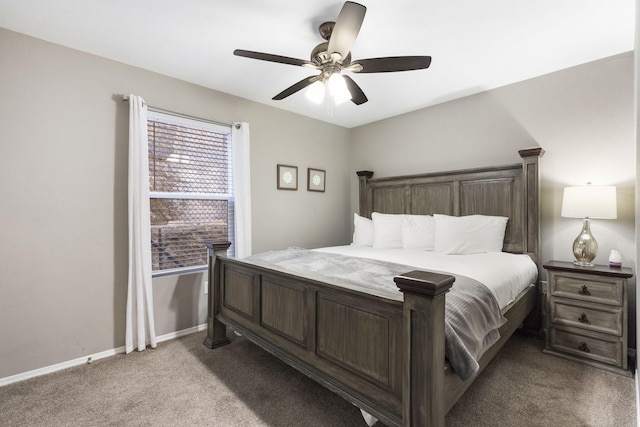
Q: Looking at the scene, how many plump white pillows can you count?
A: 4